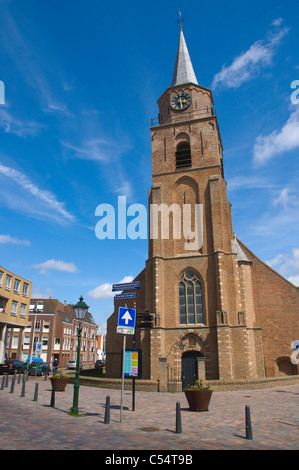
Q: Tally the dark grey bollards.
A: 14